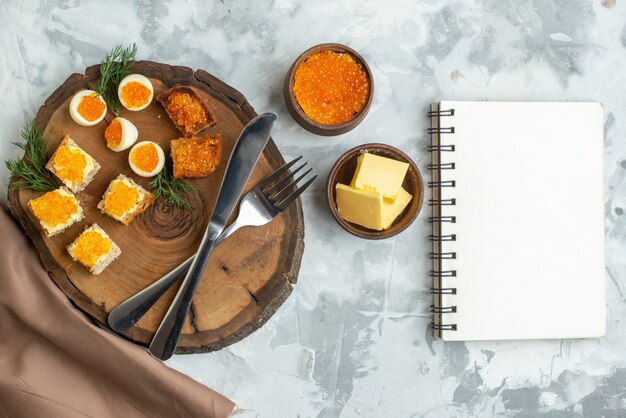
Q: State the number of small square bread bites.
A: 4